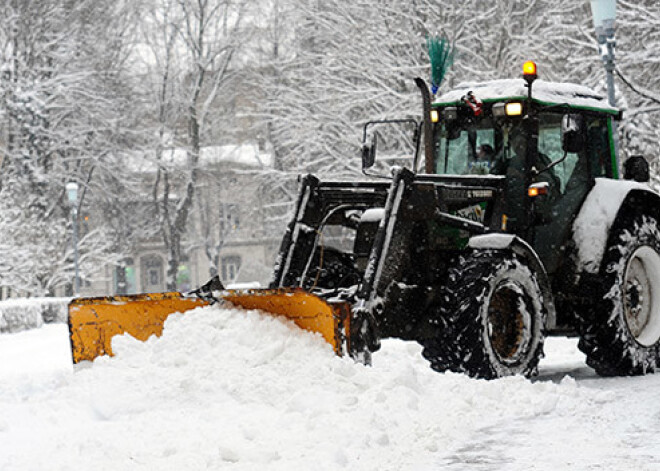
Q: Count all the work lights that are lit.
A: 2